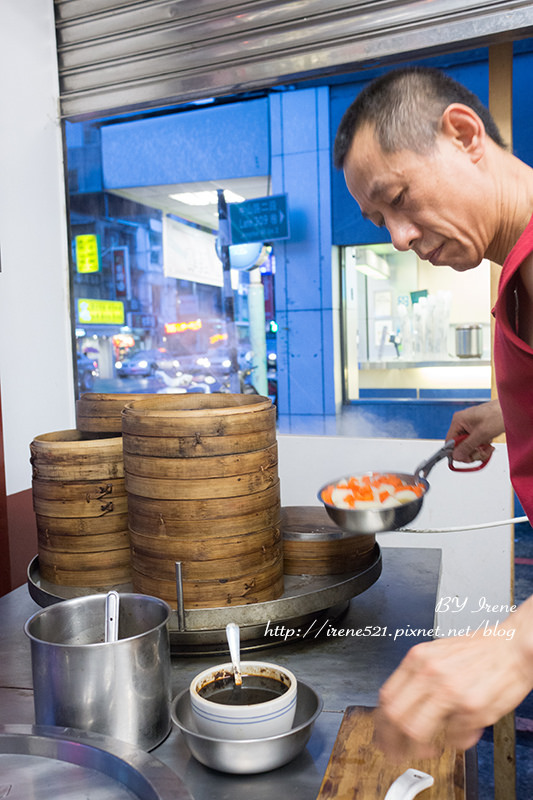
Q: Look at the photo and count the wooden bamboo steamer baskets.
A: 11